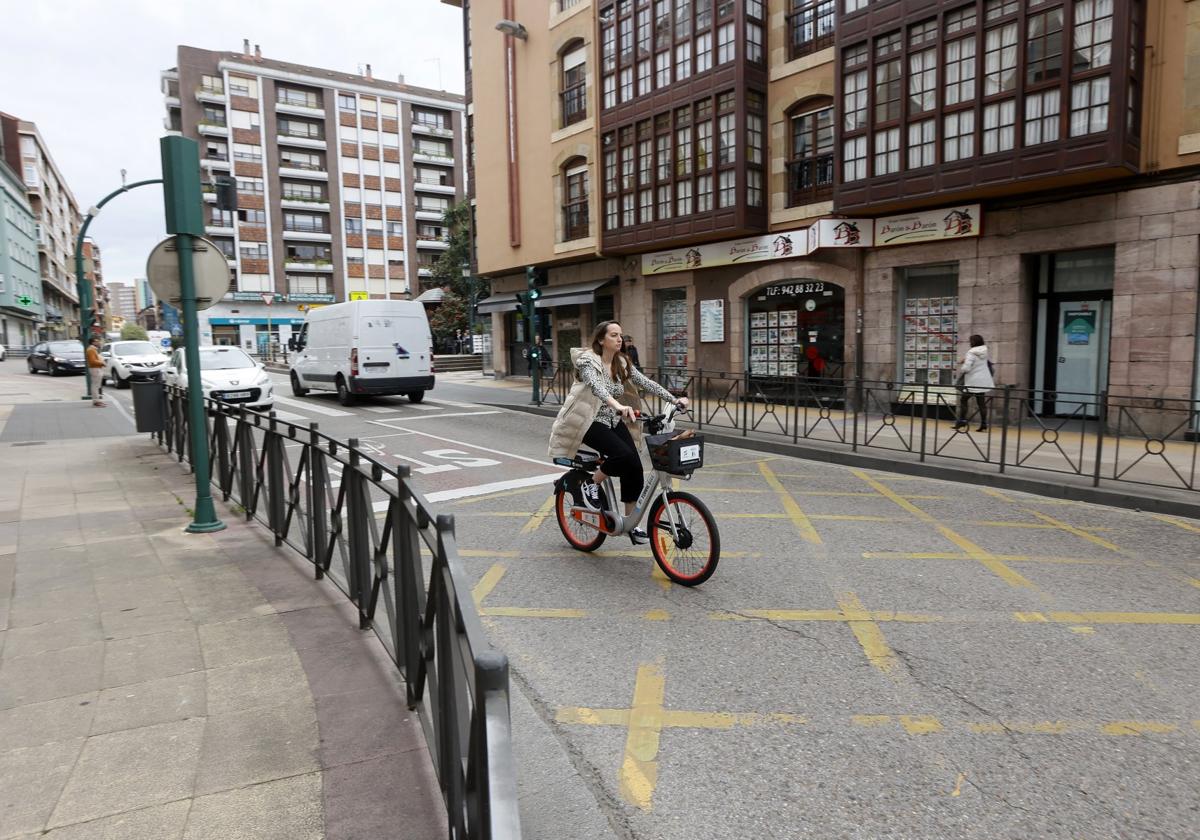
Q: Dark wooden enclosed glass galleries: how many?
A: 2